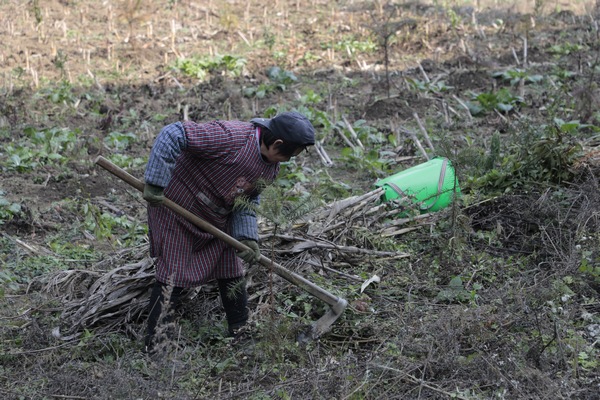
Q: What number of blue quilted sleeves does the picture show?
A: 2